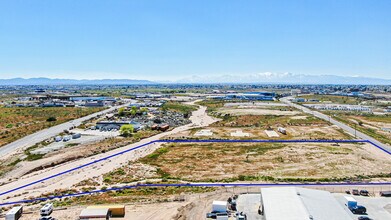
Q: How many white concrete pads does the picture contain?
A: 3